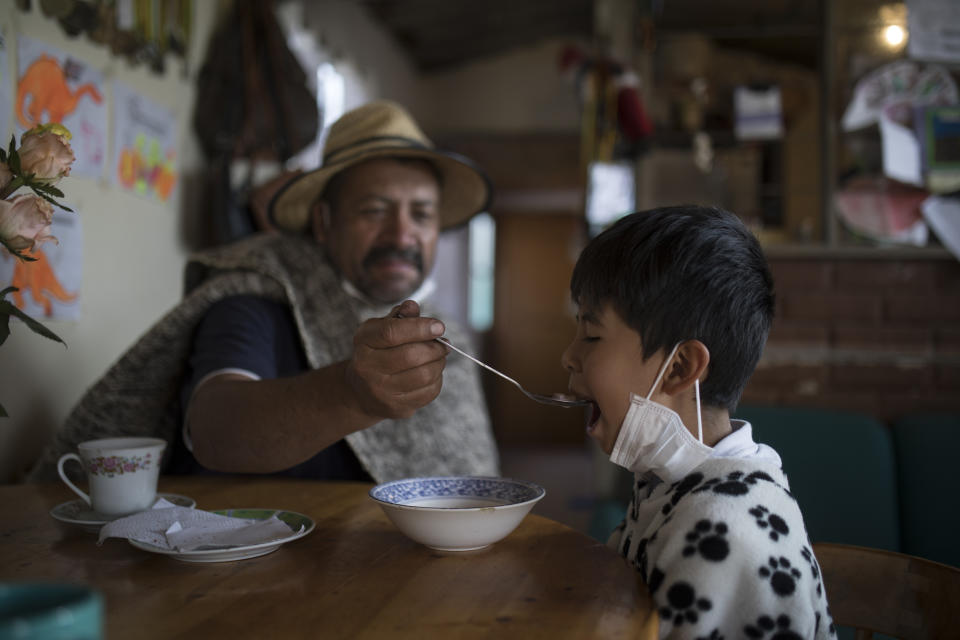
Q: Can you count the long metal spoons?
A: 1